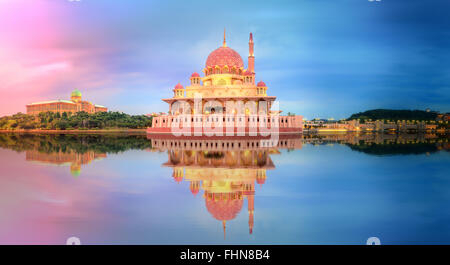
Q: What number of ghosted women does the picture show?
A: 0